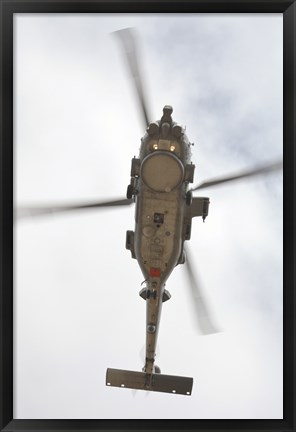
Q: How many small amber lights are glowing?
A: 2